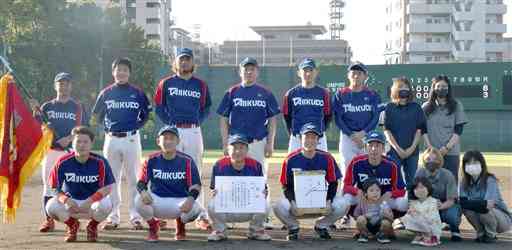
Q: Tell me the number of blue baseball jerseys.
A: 11